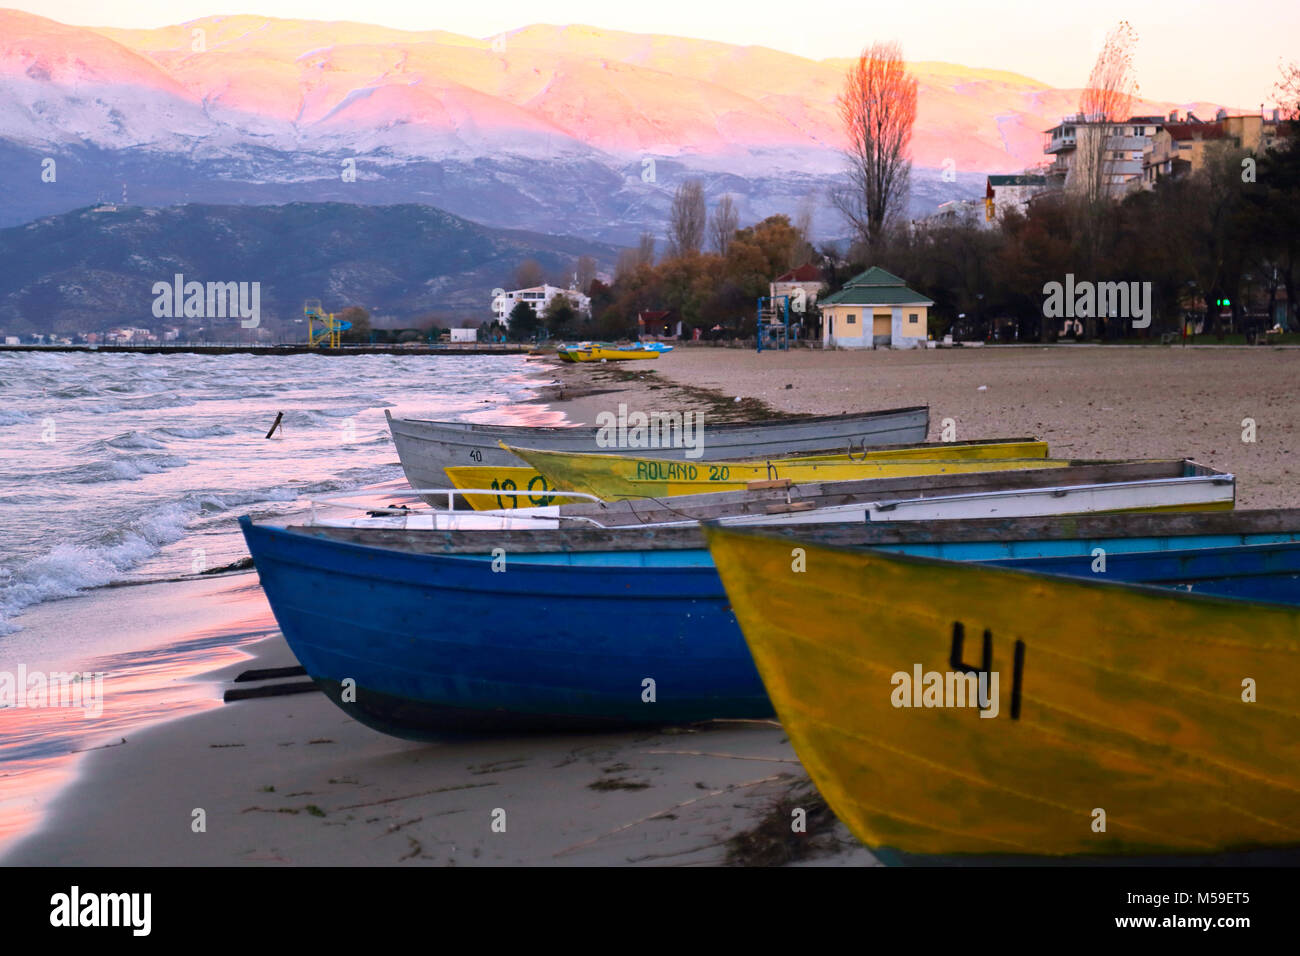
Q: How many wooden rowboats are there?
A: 6